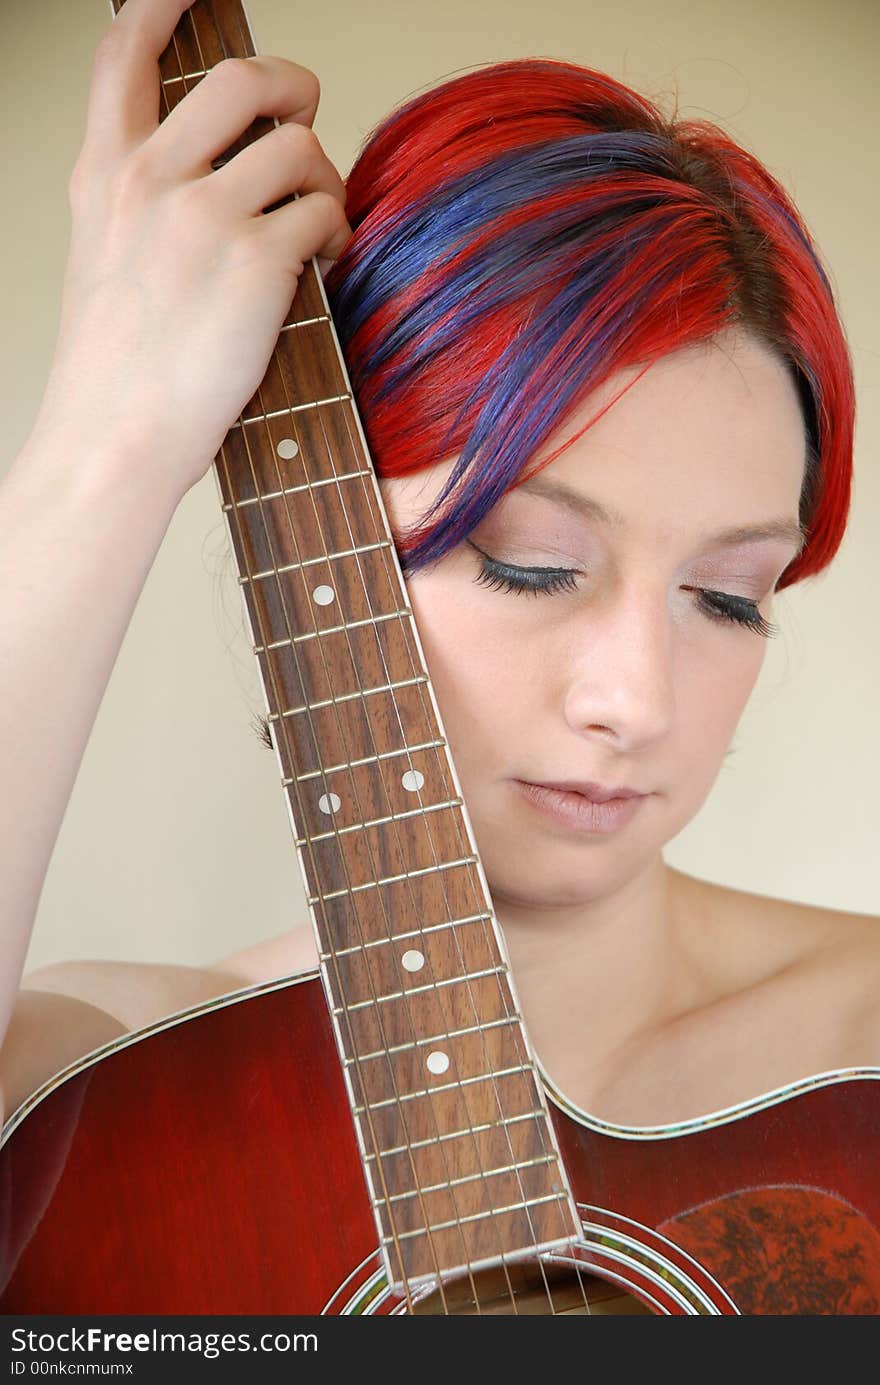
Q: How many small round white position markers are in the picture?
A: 6